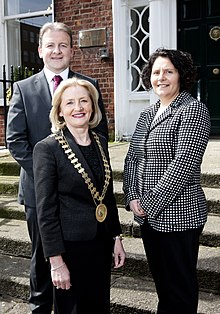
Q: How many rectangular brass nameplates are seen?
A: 1